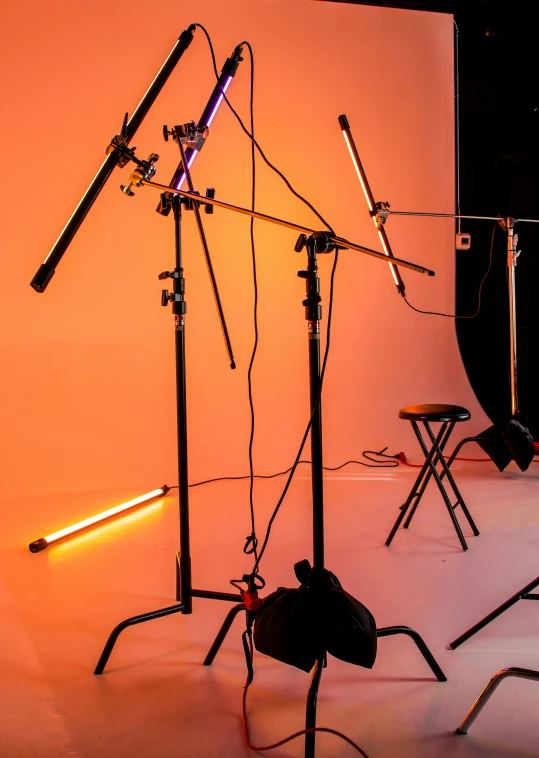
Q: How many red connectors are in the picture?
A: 2